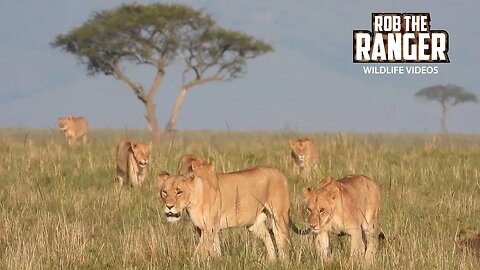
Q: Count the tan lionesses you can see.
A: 6